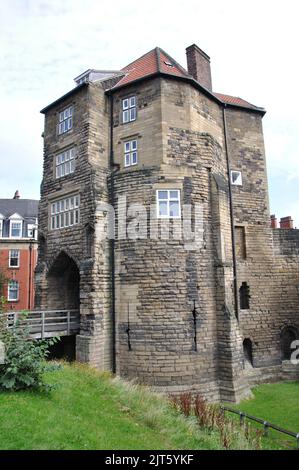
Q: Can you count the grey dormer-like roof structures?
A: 1